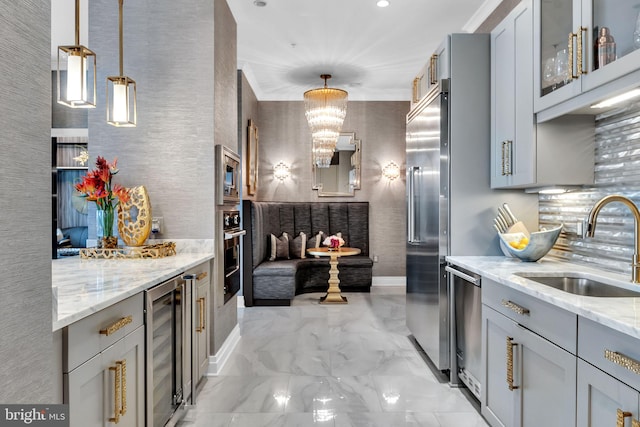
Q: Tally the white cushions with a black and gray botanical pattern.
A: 0